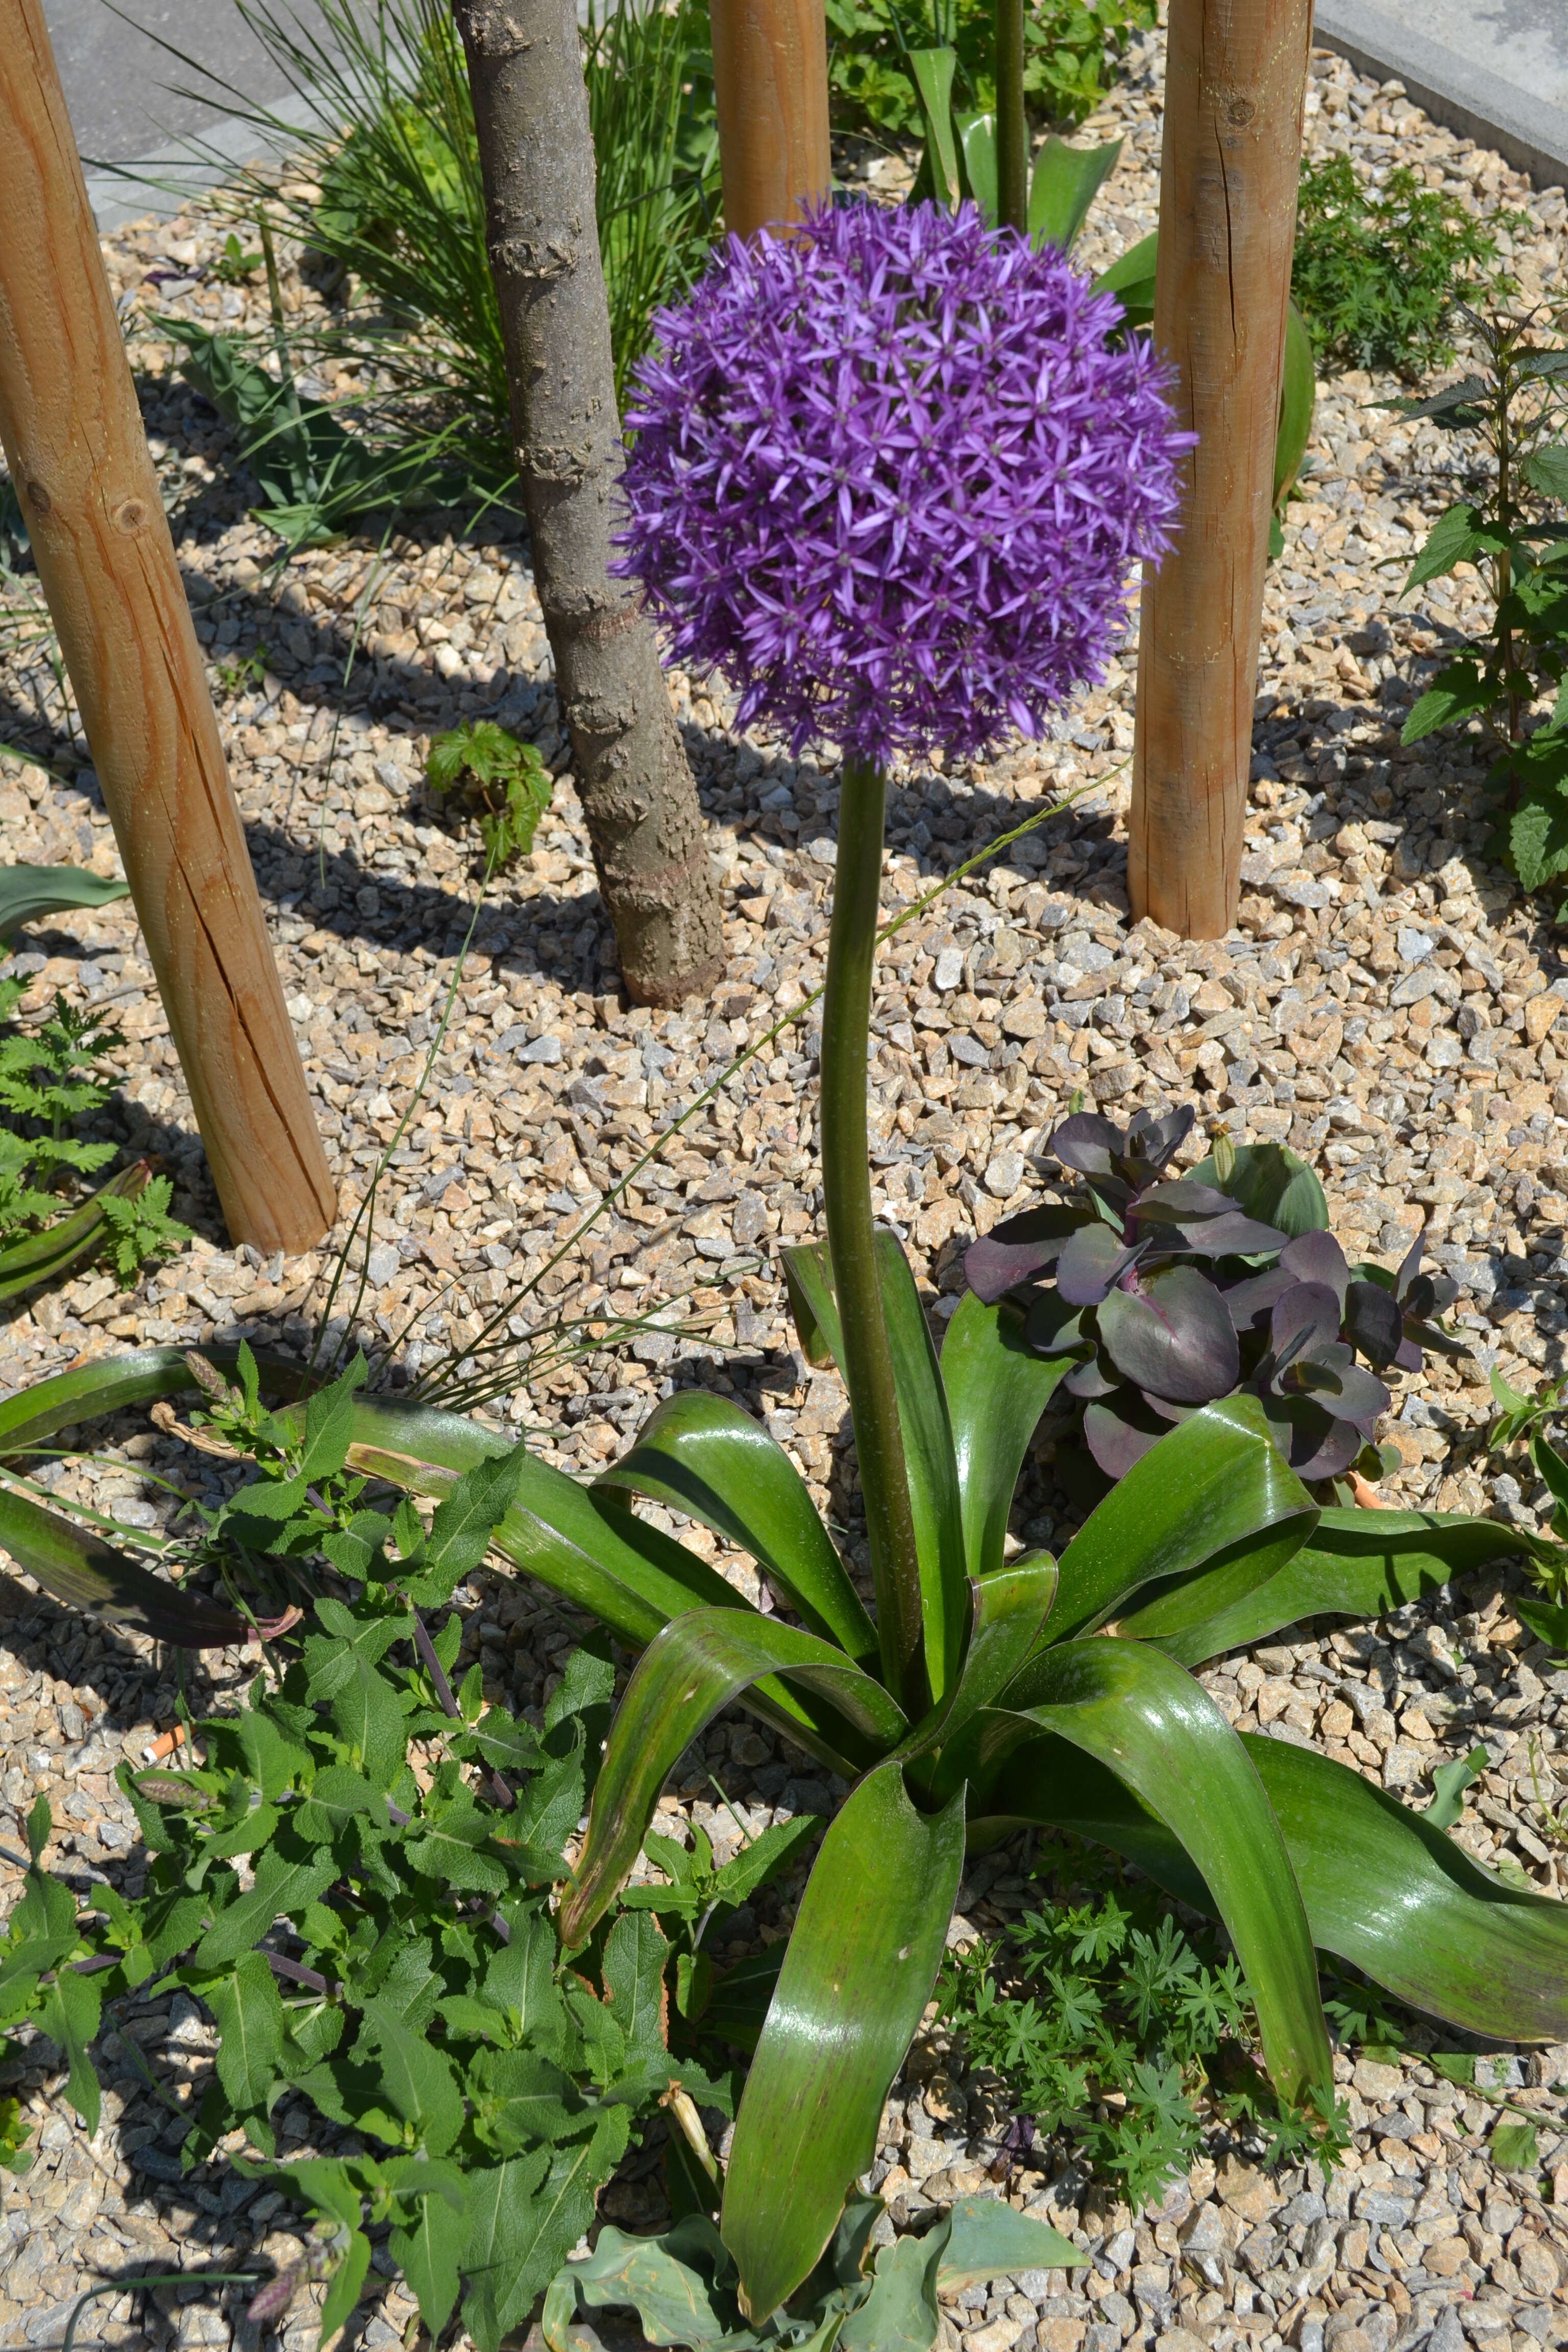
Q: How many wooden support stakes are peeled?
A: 3